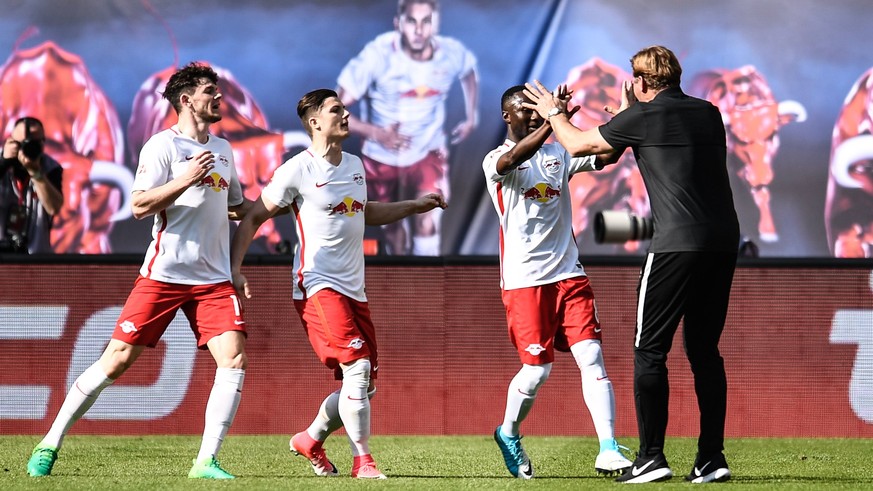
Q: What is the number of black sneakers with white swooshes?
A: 2